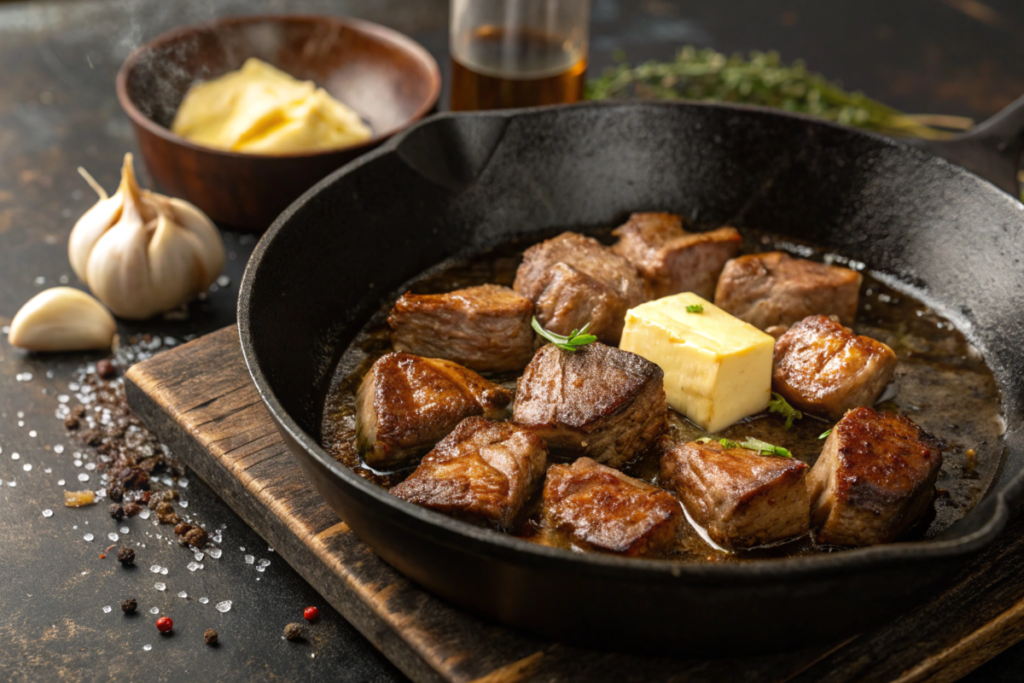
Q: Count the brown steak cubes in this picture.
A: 11